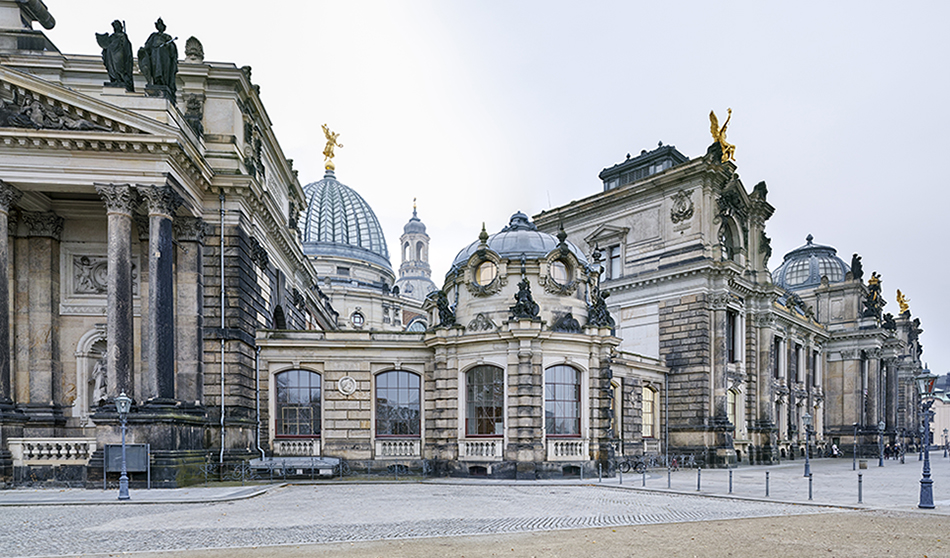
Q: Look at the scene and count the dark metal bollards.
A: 10